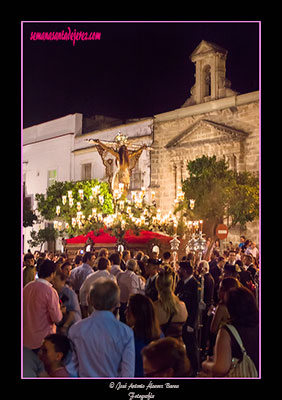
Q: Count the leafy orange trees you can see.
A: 2